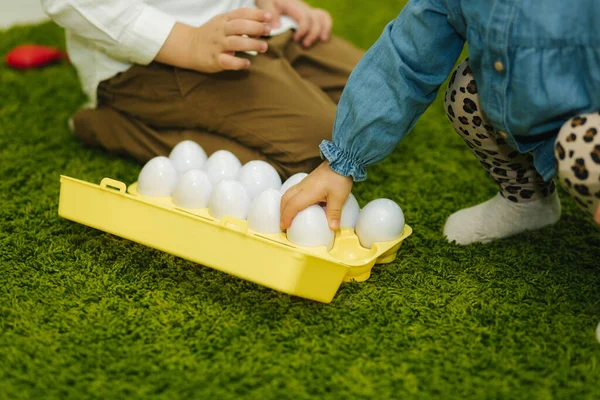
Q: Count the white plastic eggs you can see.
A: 11